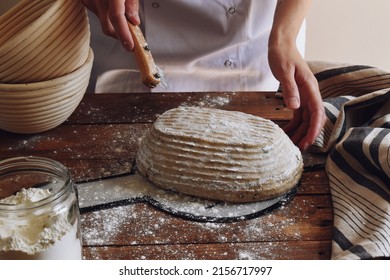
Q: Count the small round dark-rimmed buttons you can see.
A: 3